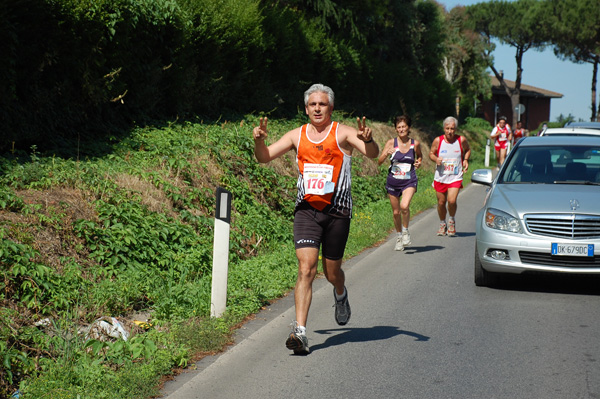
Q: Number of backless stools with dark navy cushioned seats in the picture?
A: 0